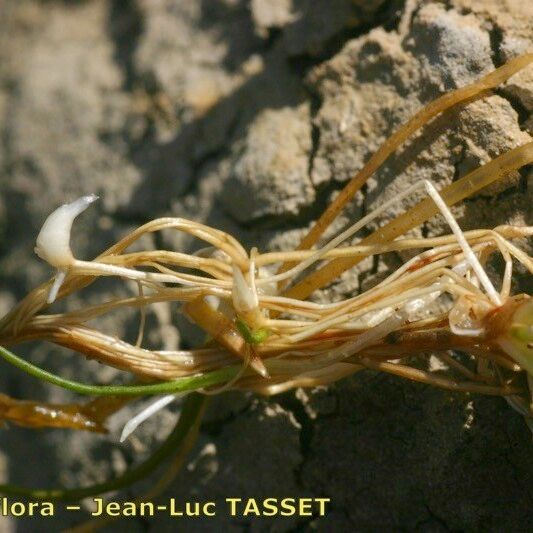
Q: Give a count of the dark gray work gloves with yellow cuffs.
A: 0